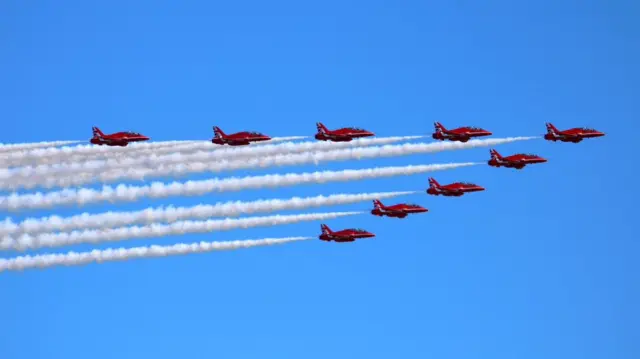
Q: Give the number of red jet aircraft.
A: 9